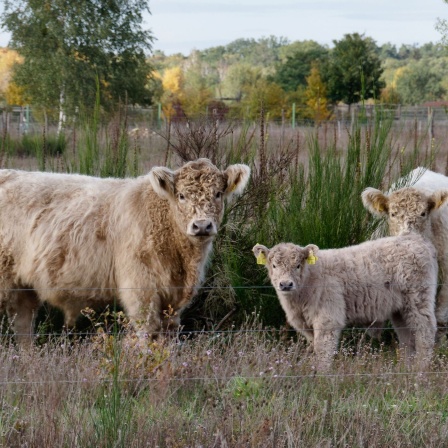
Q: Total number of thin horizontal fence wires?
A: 3